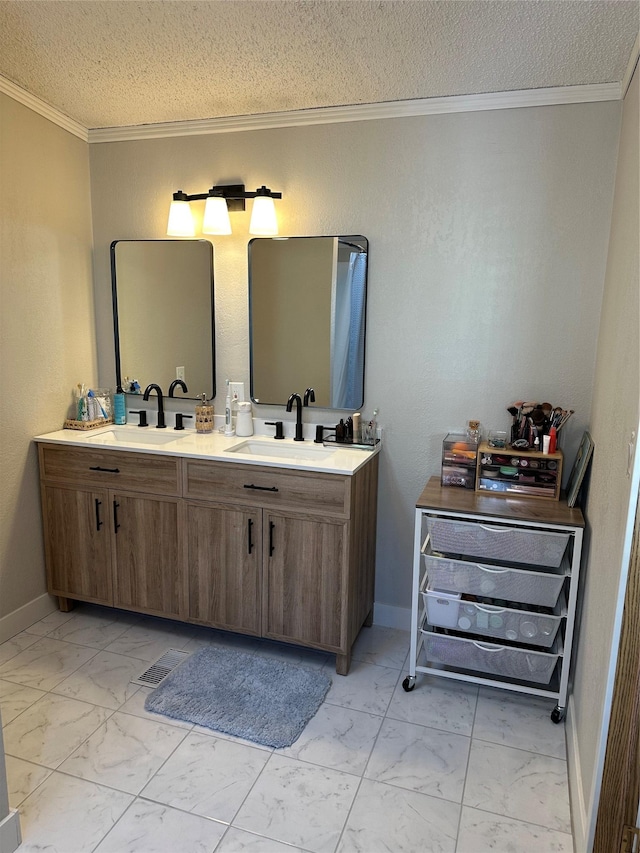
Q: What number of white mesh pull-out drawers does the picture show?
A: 4